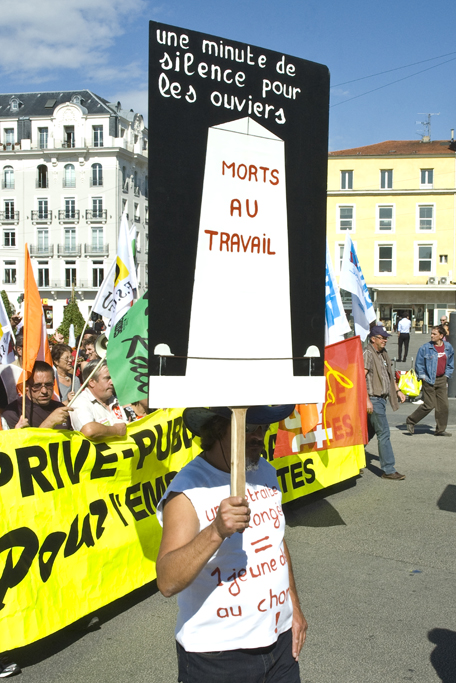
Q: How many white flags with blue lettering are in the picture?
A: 2